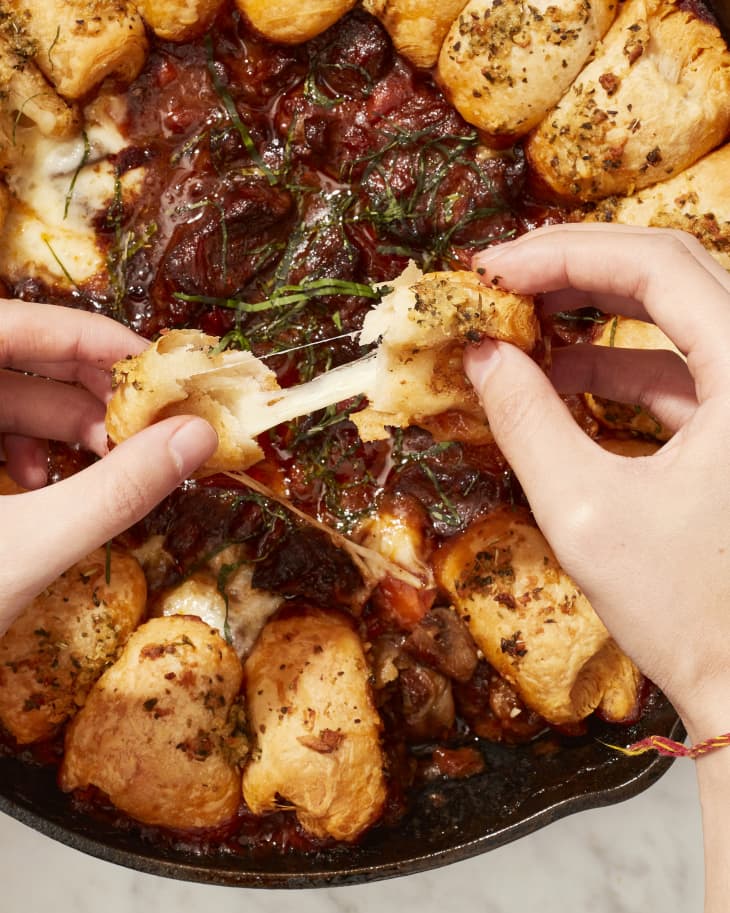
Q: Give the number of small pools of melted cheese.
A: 3